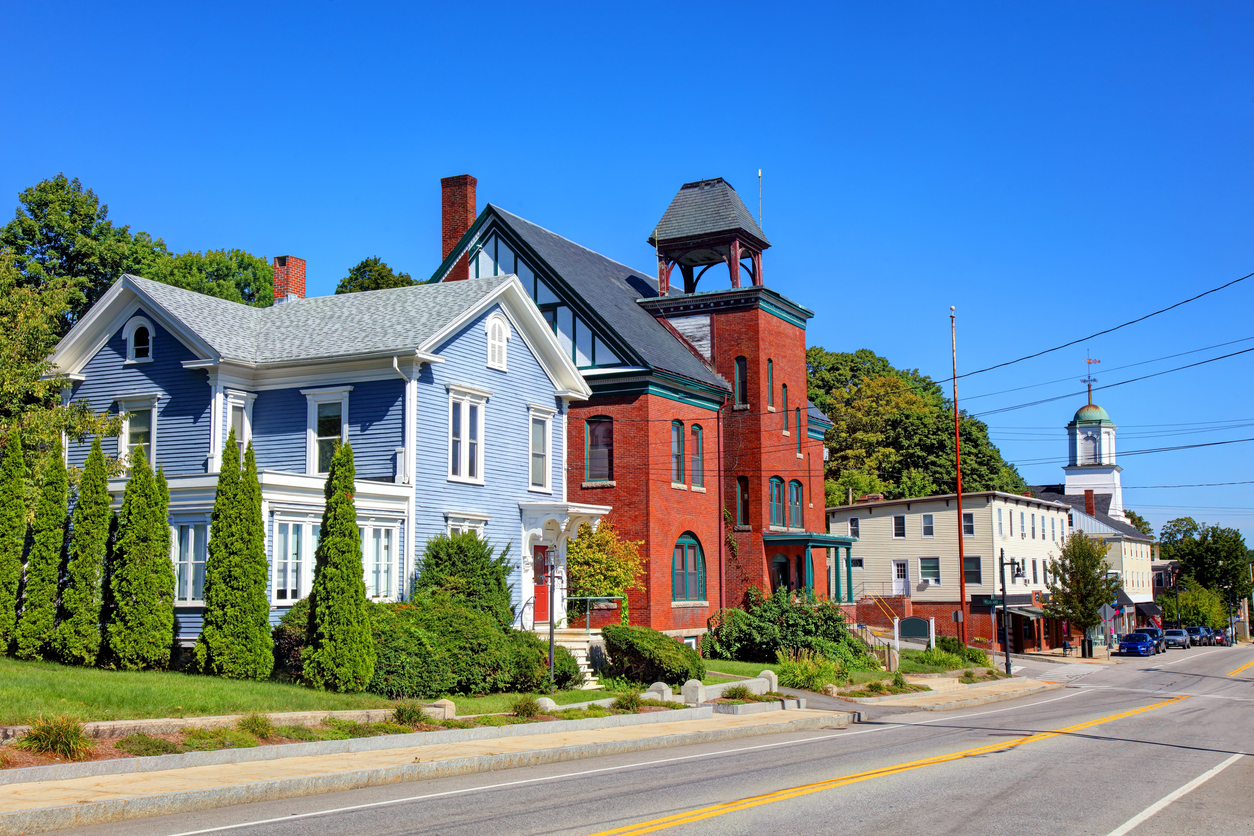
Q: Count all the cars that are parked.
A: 6